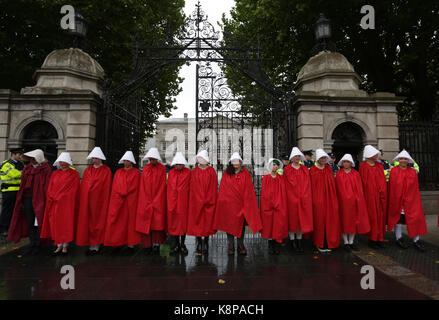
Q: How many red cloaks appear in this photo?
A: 14